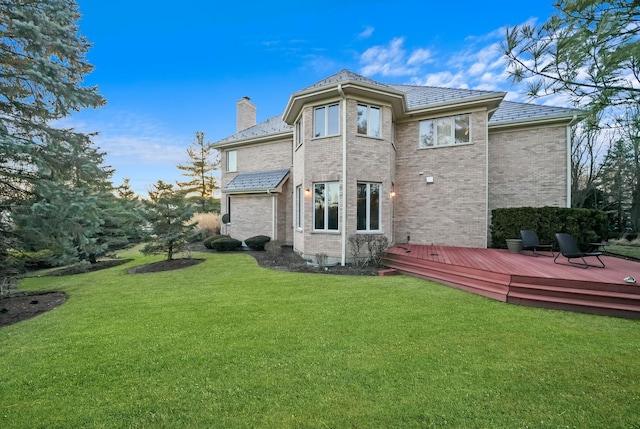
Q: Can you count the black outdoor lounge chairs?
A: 2